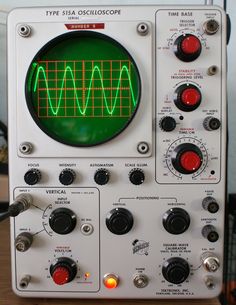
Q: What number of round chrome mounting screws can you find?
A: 4